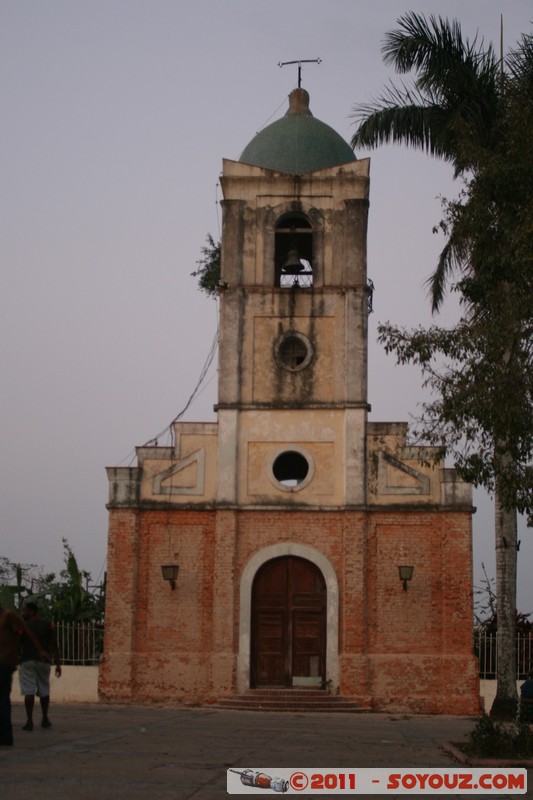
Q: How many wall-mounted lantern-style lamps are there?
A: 2